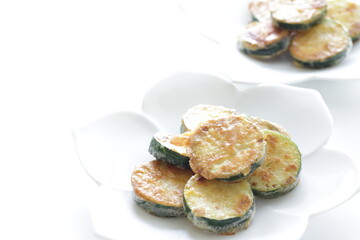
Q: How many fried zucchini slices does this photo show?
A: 12